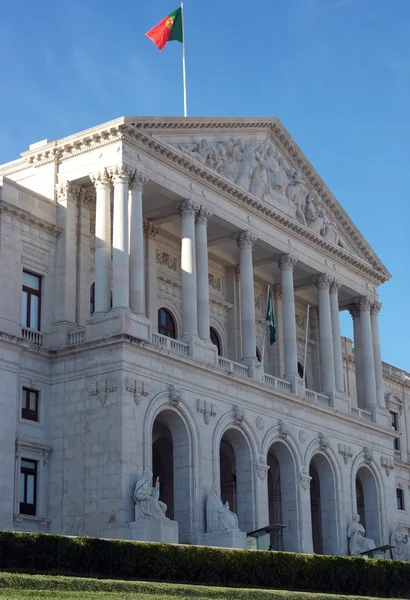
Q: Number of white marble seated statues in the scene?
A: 4